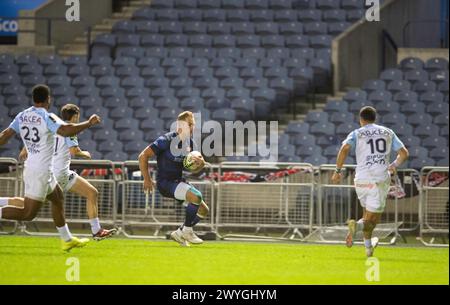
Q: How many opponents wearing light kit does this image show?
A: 3